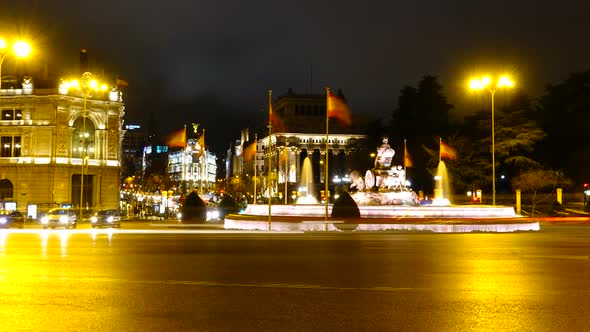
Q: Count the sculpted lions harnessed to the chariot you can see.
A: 2